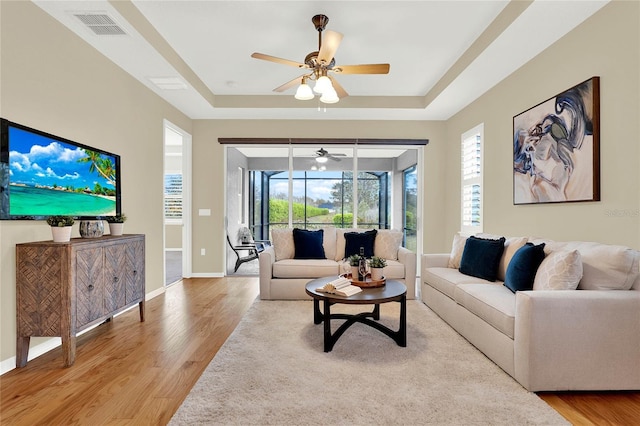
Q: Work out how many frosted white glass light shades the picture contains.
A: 3